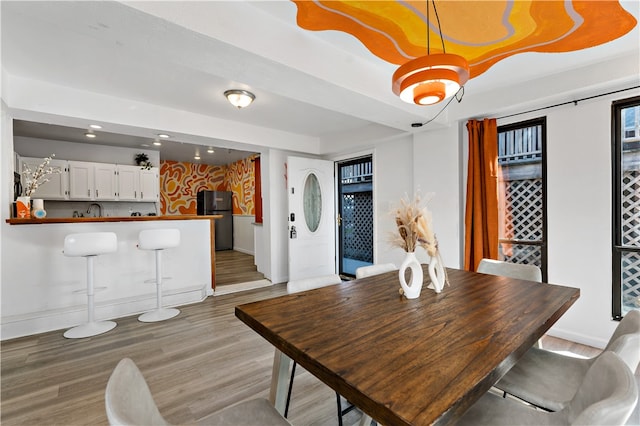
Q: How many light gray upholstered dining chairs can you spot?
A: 6